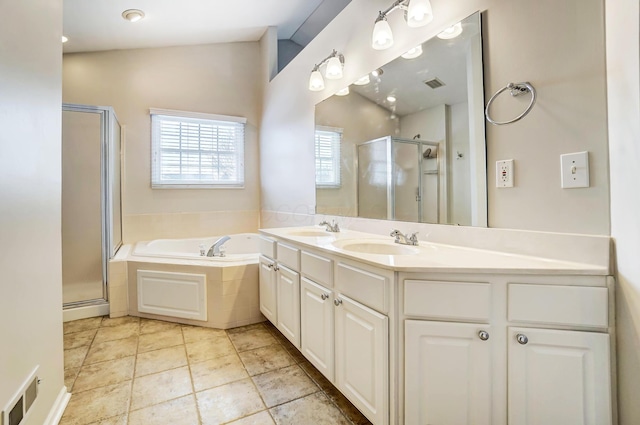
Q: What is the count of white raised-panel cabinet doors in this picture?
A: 6